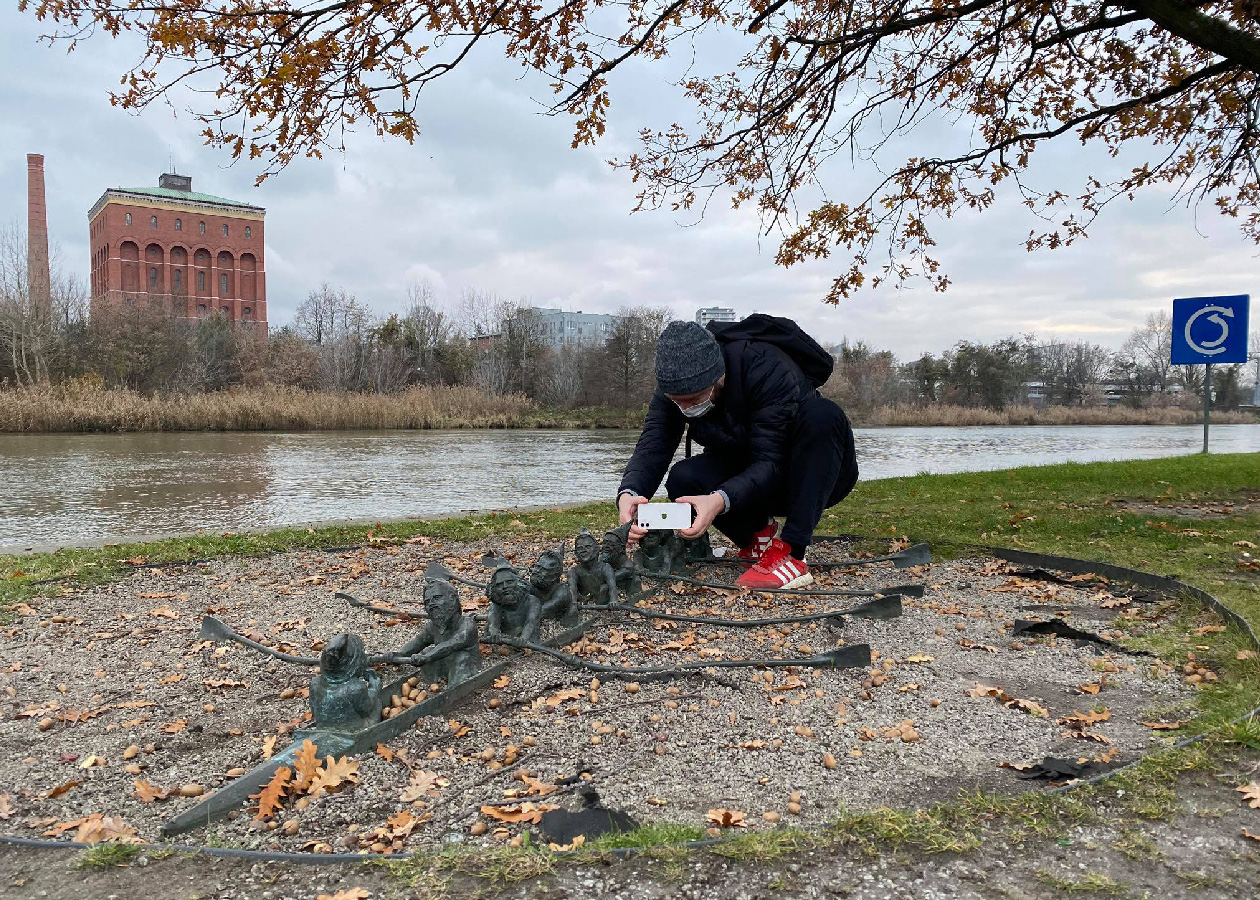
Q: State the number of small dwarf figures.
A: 9